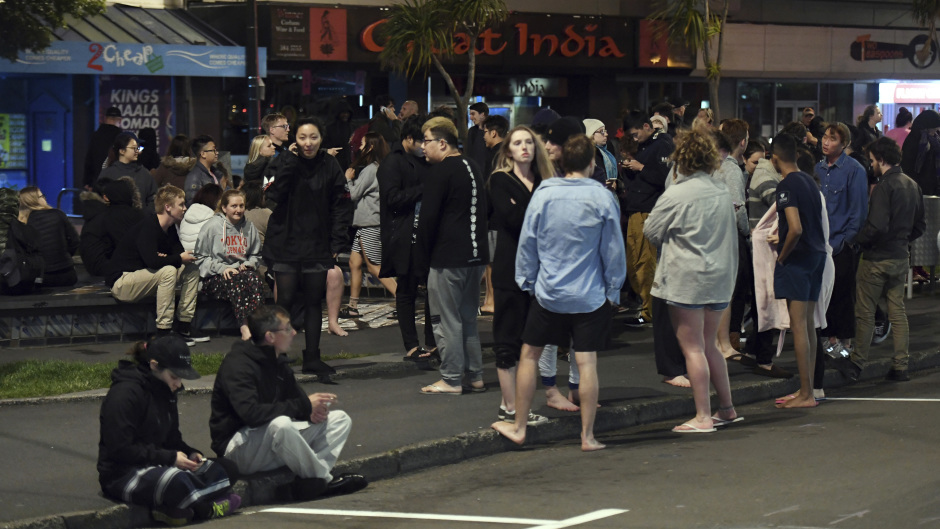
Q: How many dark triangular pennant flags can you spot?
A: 0